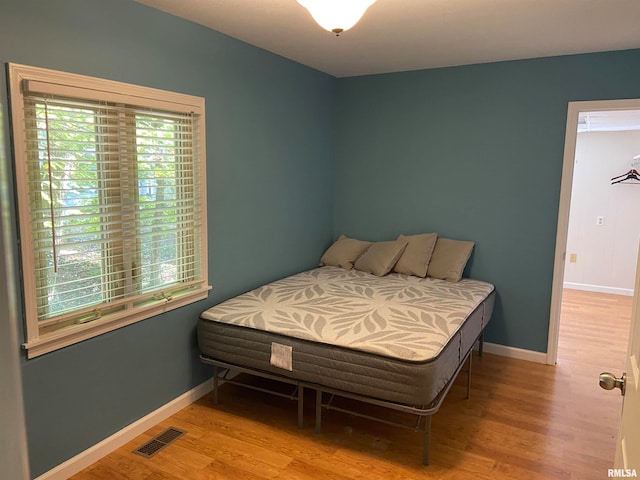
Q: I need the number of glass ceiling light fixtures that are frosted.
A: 1